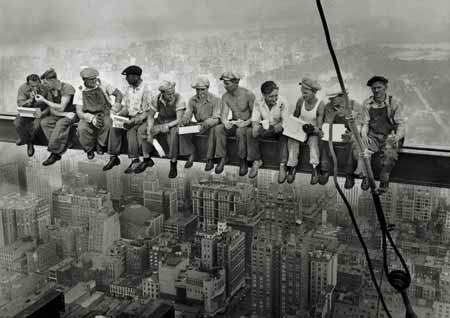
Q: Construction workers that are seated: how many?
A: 11